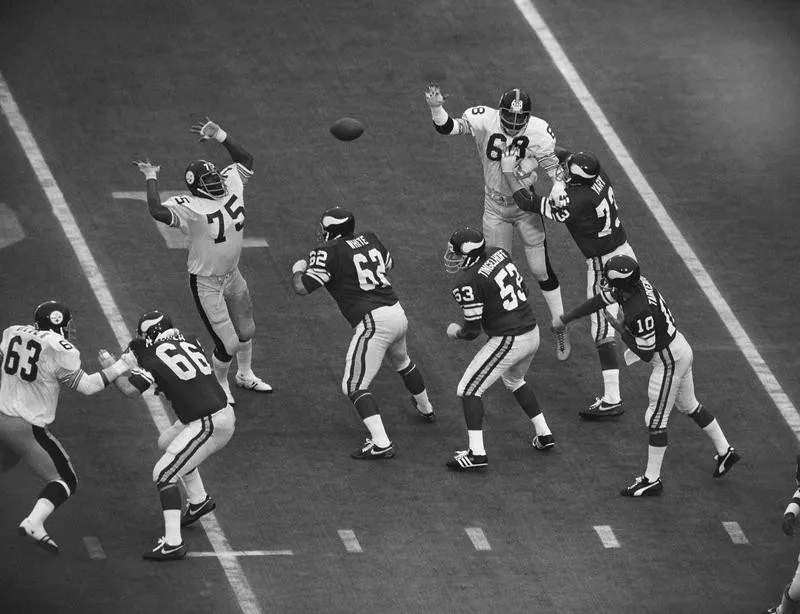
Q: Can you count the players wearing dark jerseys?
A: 5